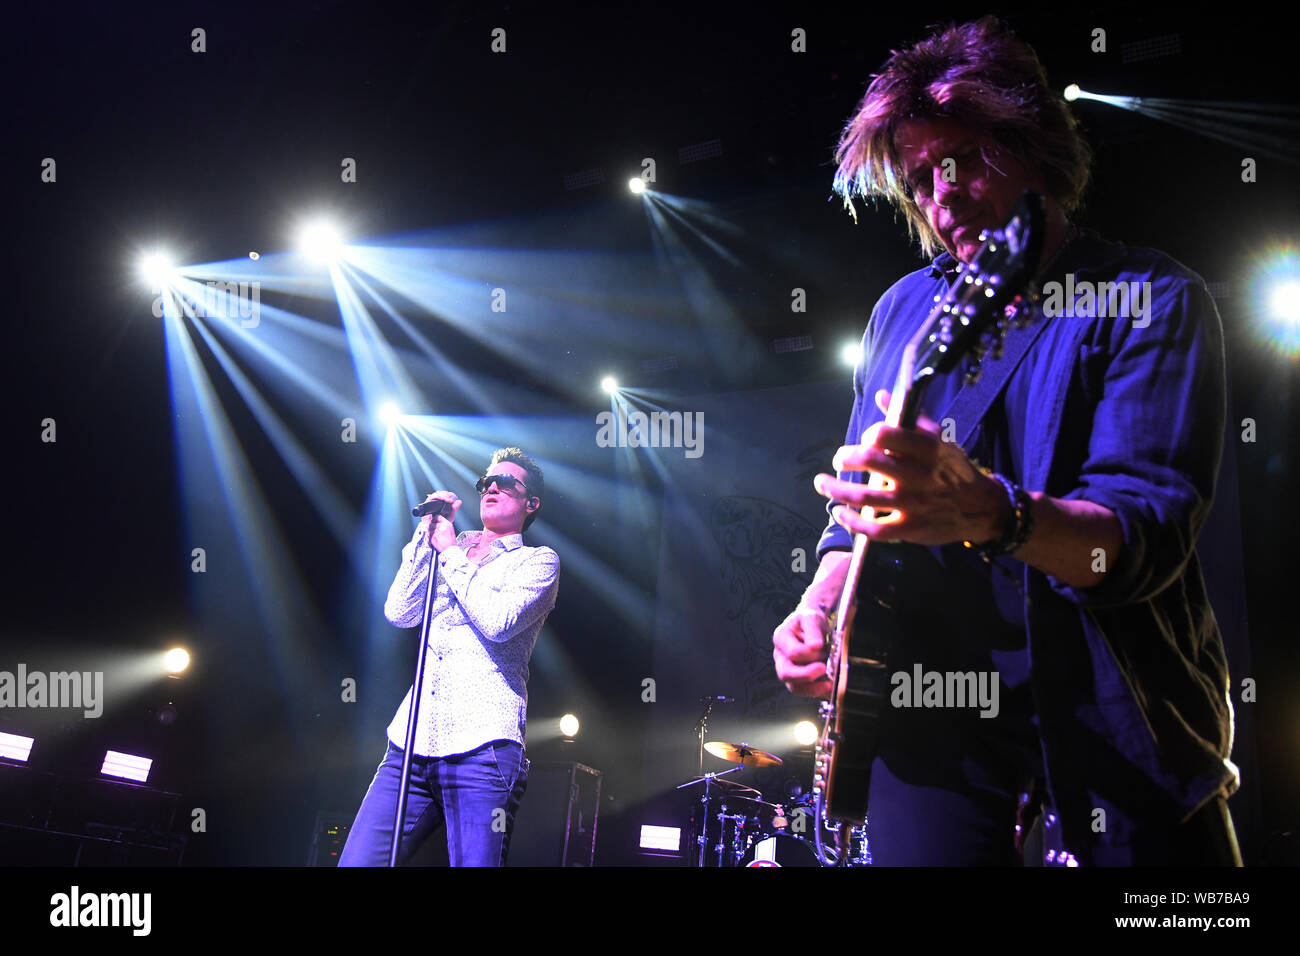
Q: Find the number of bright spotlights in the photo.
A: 11